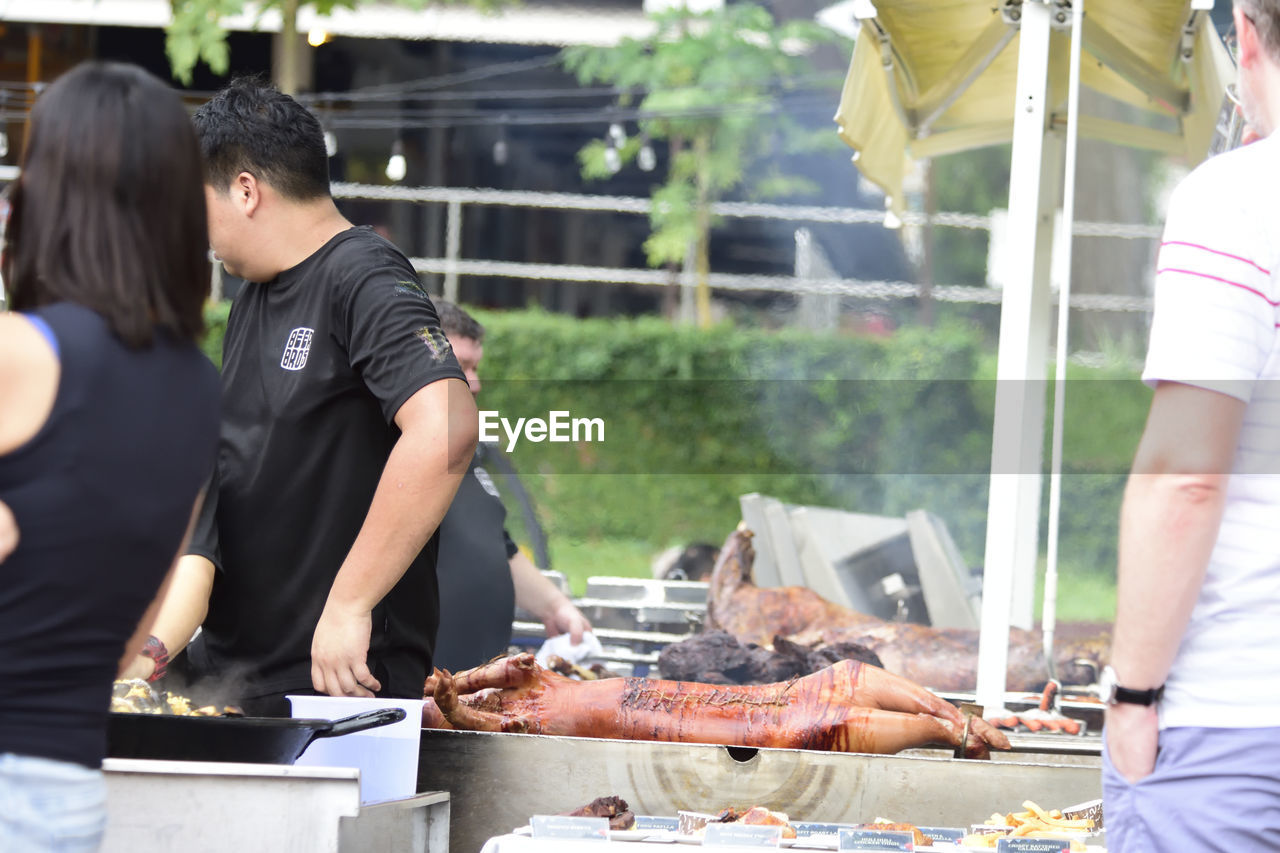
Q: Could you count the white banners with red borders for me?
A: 0